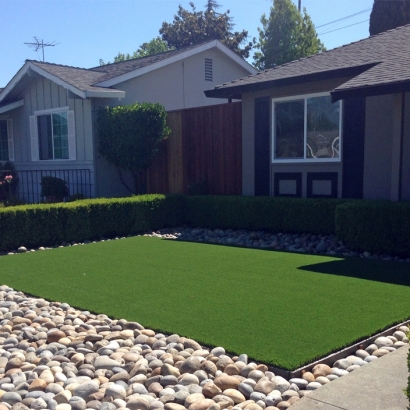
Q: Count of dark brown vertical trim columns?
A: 2